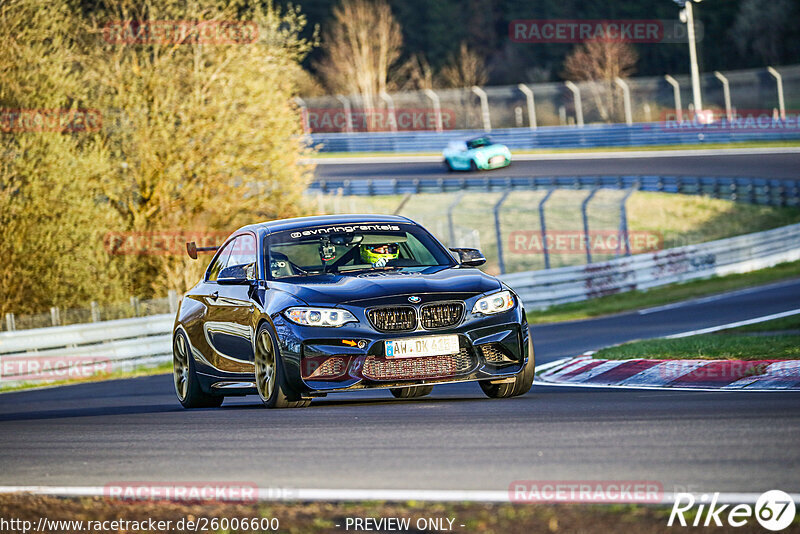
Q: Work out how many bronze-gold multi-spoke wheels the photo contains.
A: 2